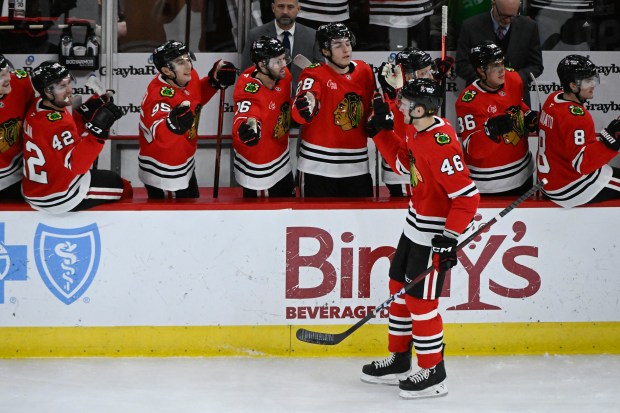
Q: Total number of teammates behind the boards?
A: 8